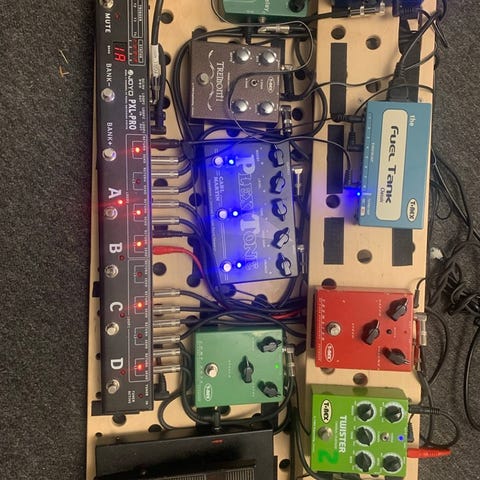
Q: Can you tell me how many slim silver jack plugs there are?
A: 11